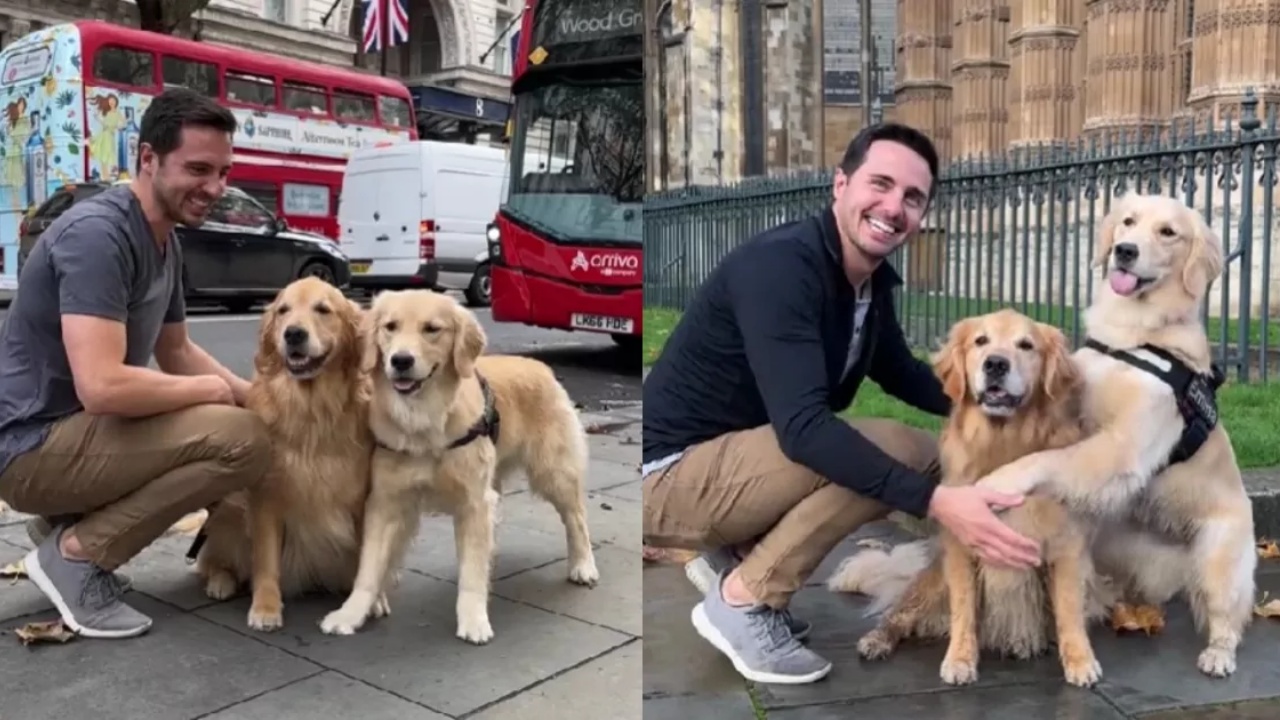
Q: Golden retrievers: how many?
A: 4